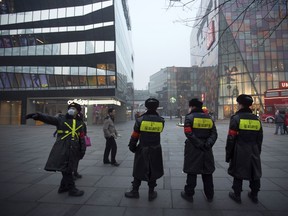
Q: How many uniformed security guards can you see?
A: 4